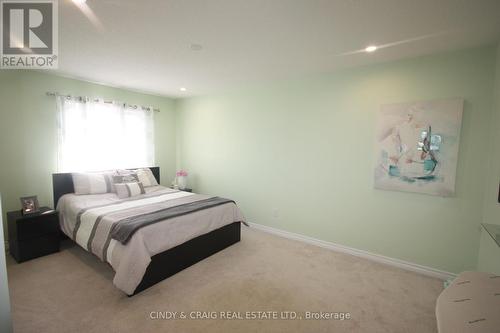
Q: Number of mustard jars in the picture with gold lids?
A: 0